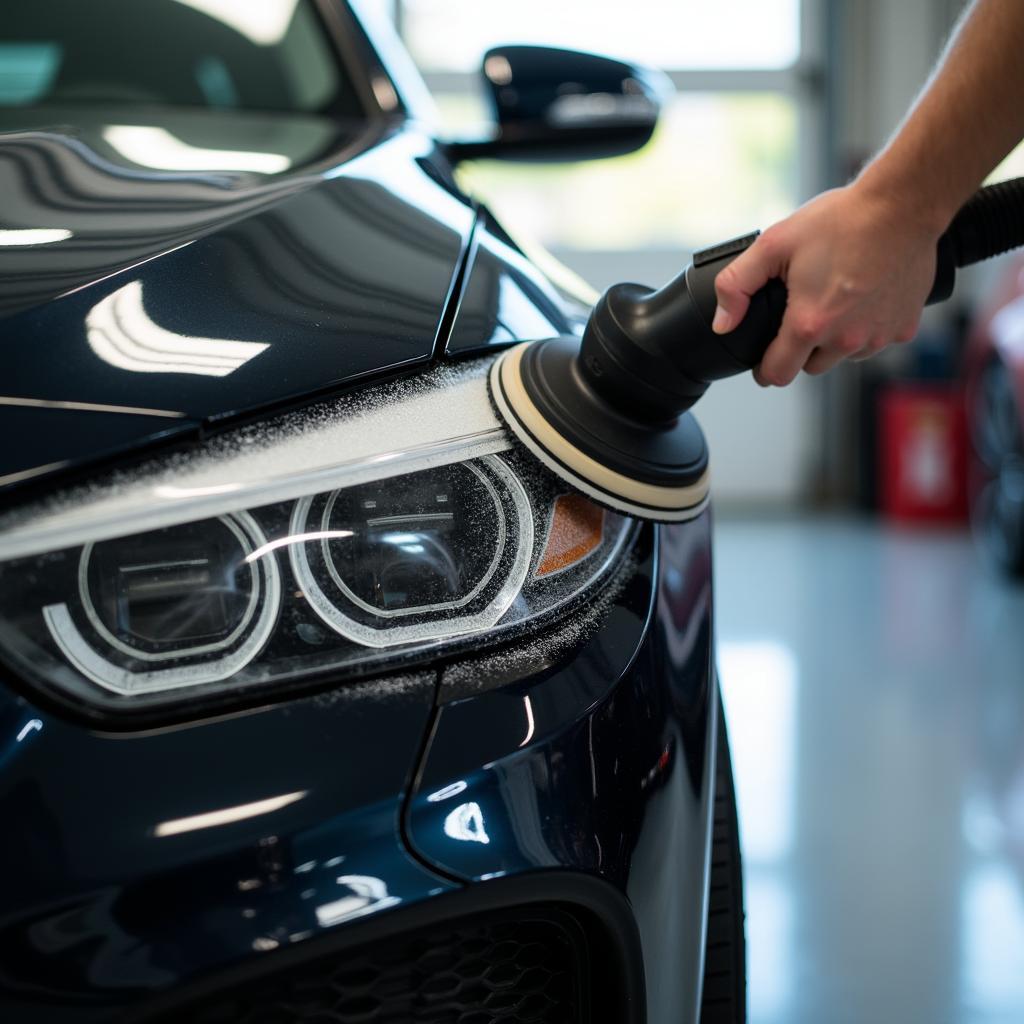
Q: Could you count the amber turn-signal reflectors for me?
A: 1